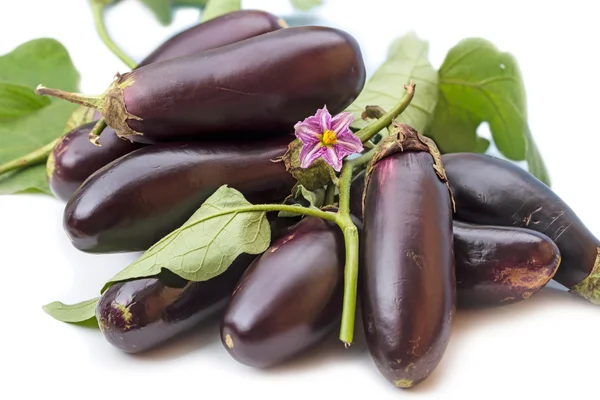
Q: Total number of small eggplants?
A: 9